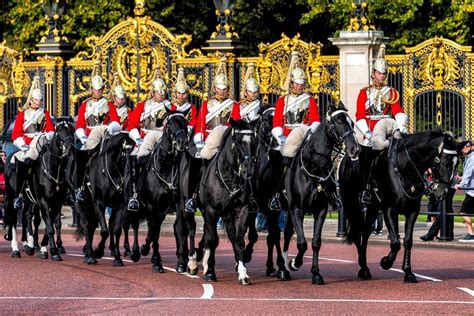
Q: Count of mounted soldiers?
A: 9